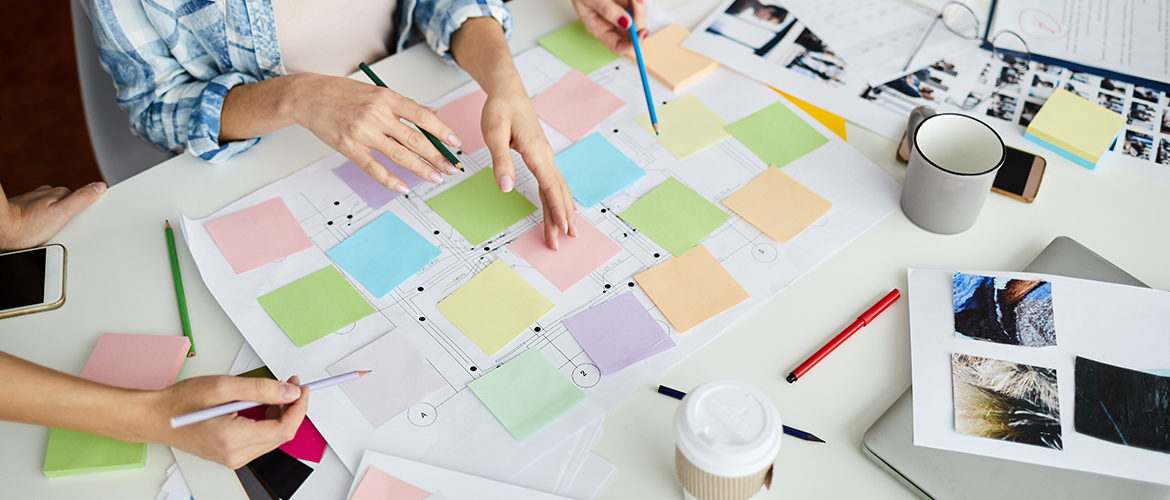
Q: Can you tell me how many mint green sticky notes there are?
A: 1